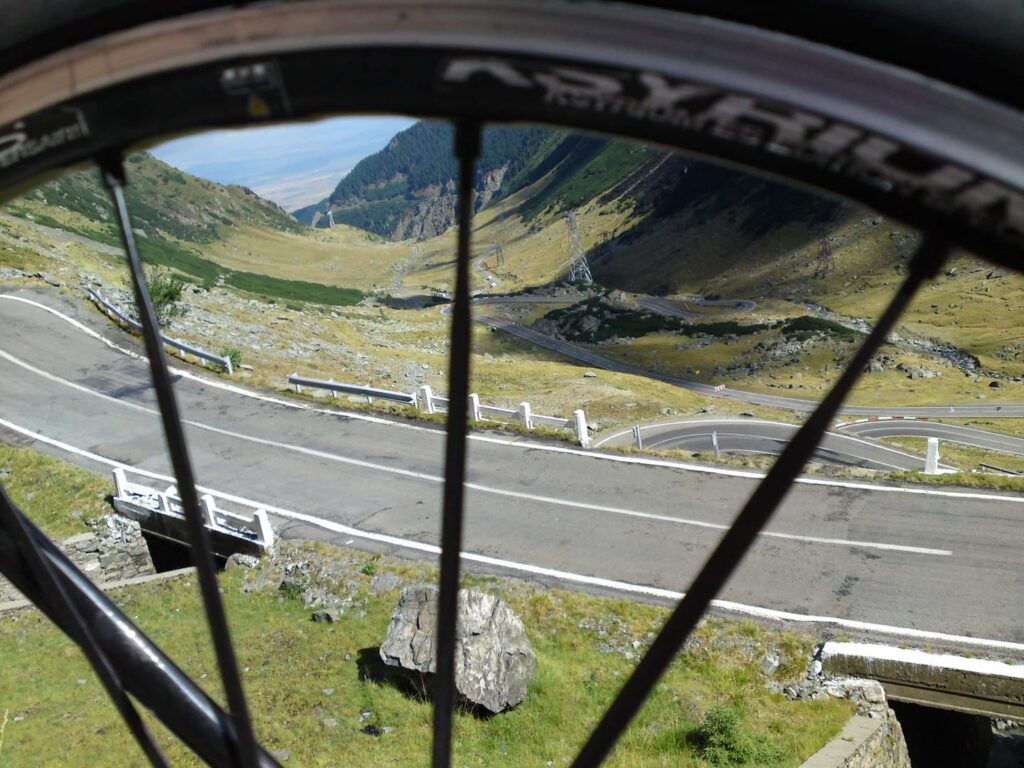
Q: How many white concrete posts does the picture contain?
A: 9